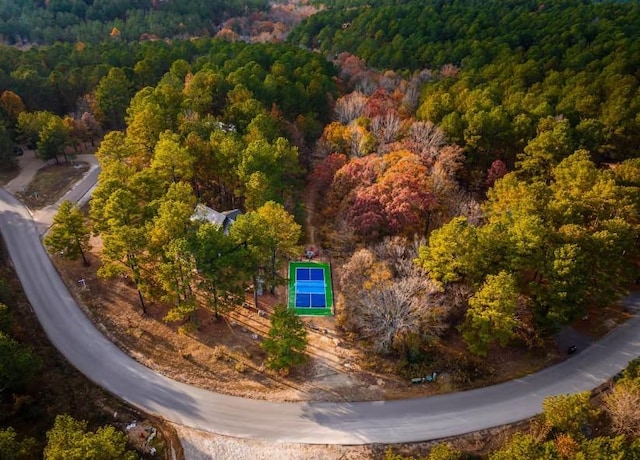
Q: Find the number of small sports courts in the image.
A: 1